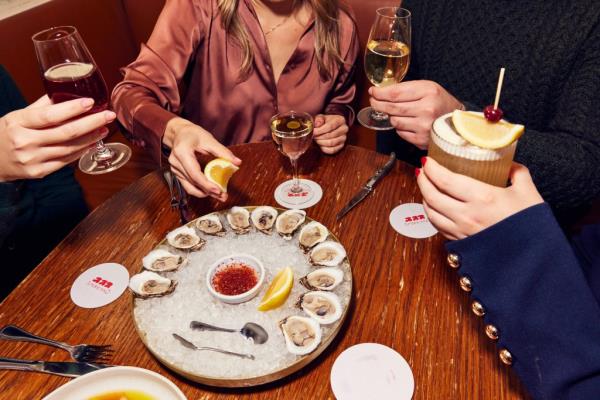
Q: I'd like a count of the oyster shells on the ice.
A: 12